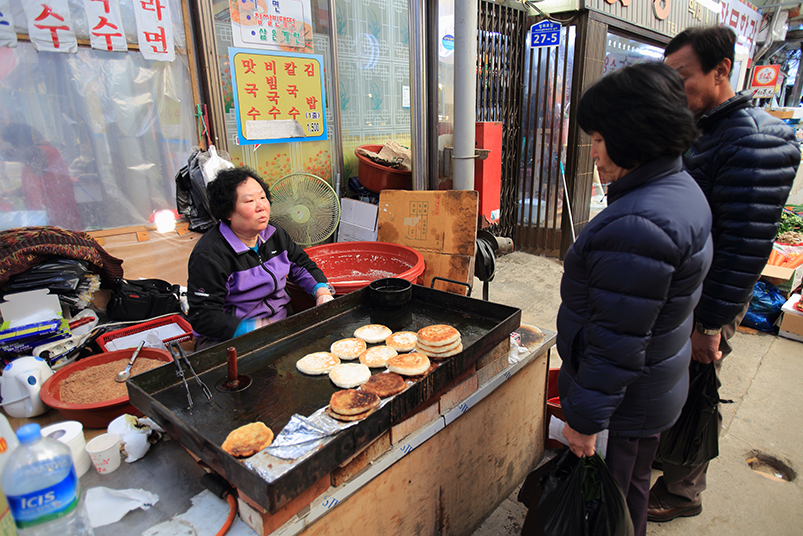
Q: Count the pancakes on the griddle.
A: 14